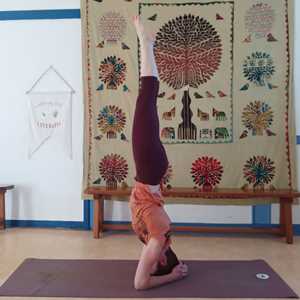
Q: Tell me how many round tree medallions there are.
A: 11